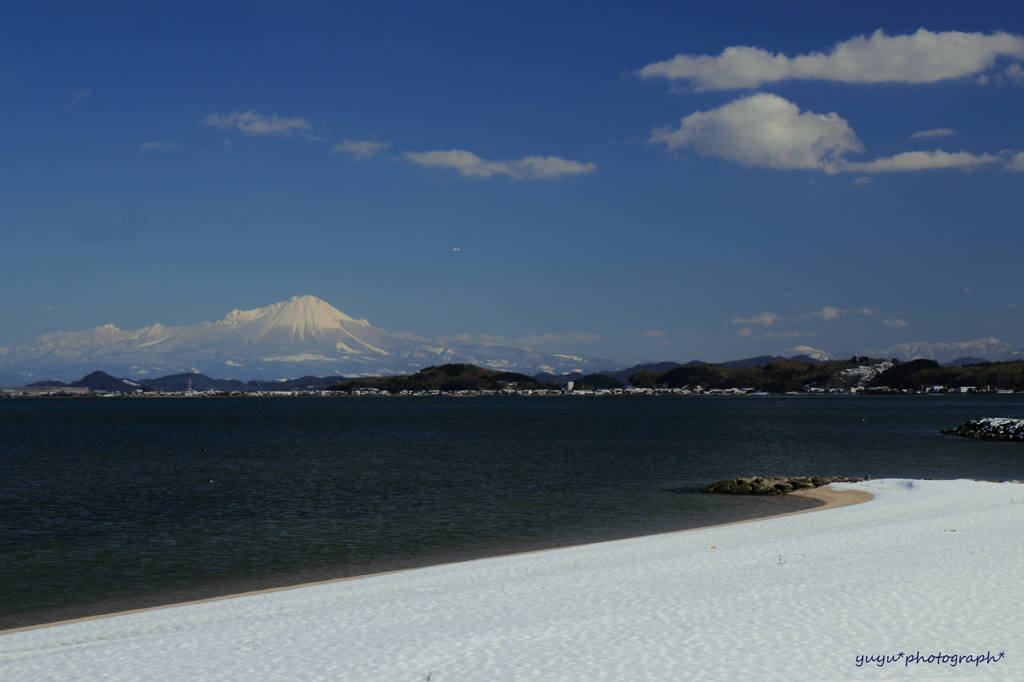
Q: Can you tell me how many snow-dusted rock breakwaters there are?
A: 1